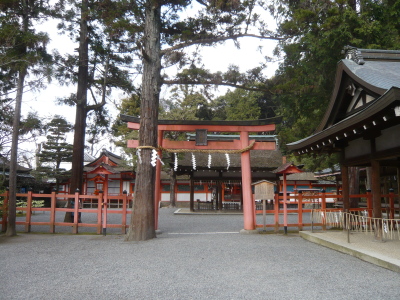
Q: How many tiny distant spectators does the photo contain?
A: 0